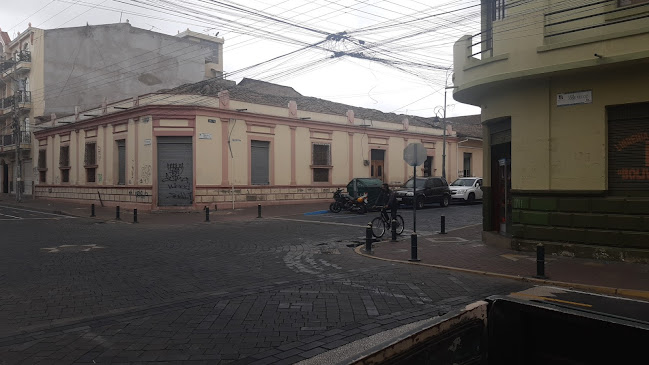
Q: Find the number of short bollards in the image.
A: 10